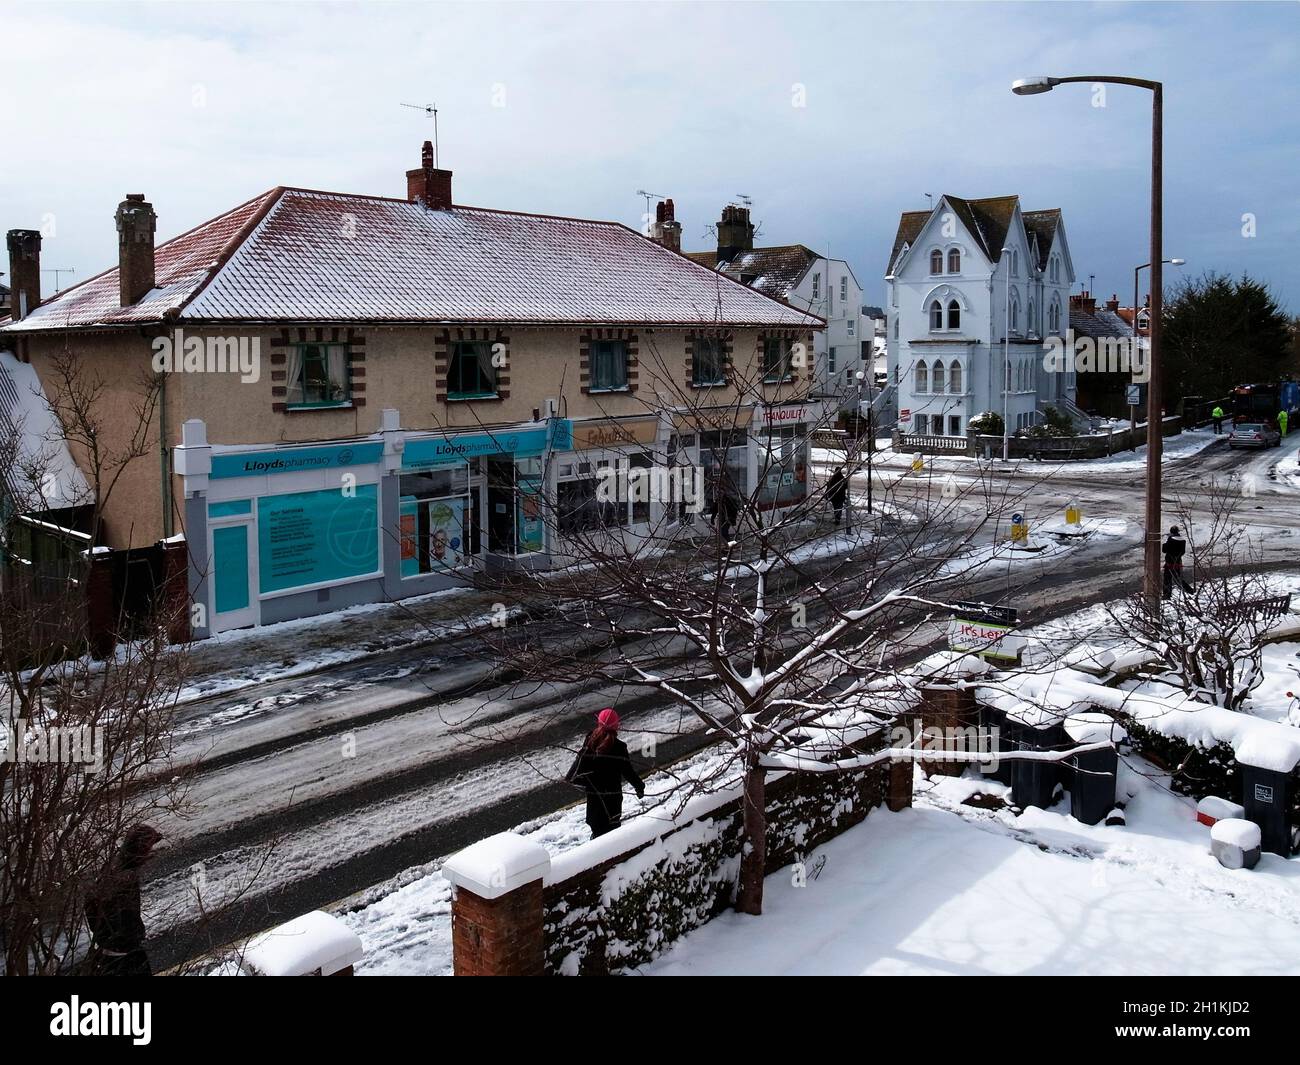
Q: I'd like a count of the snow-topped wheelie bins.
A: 4